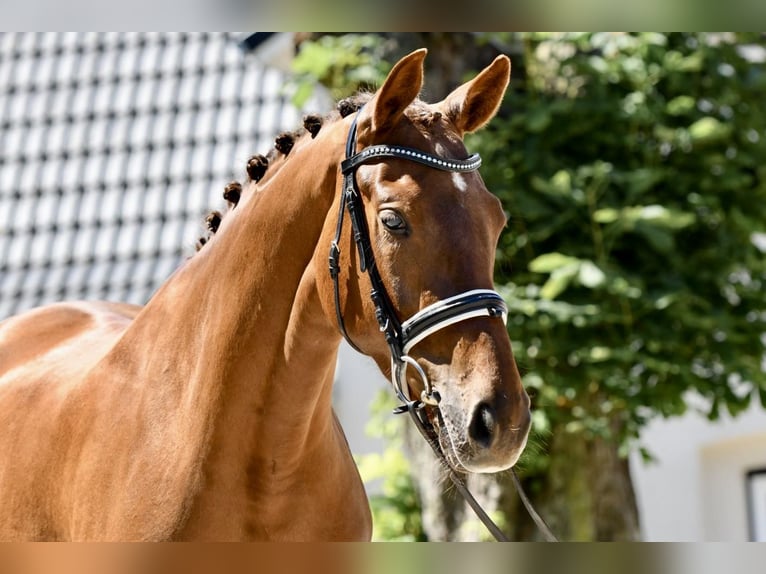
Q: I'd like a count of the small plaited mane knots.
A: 7